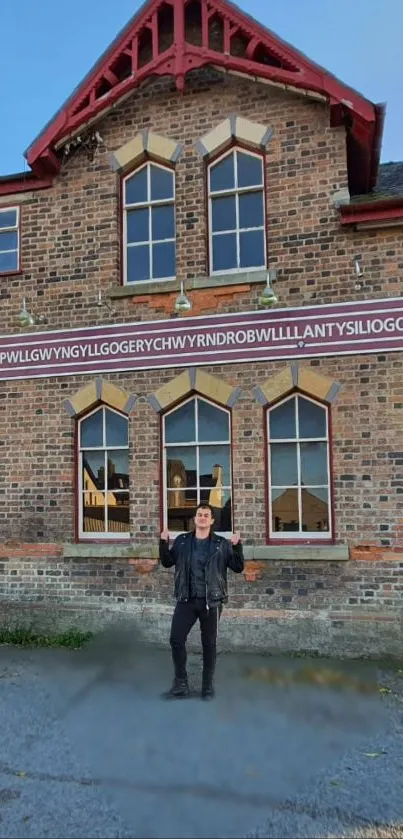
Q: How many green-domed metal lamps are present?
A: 3